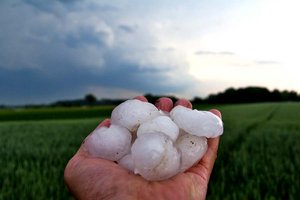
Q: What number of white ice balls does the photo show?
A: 7